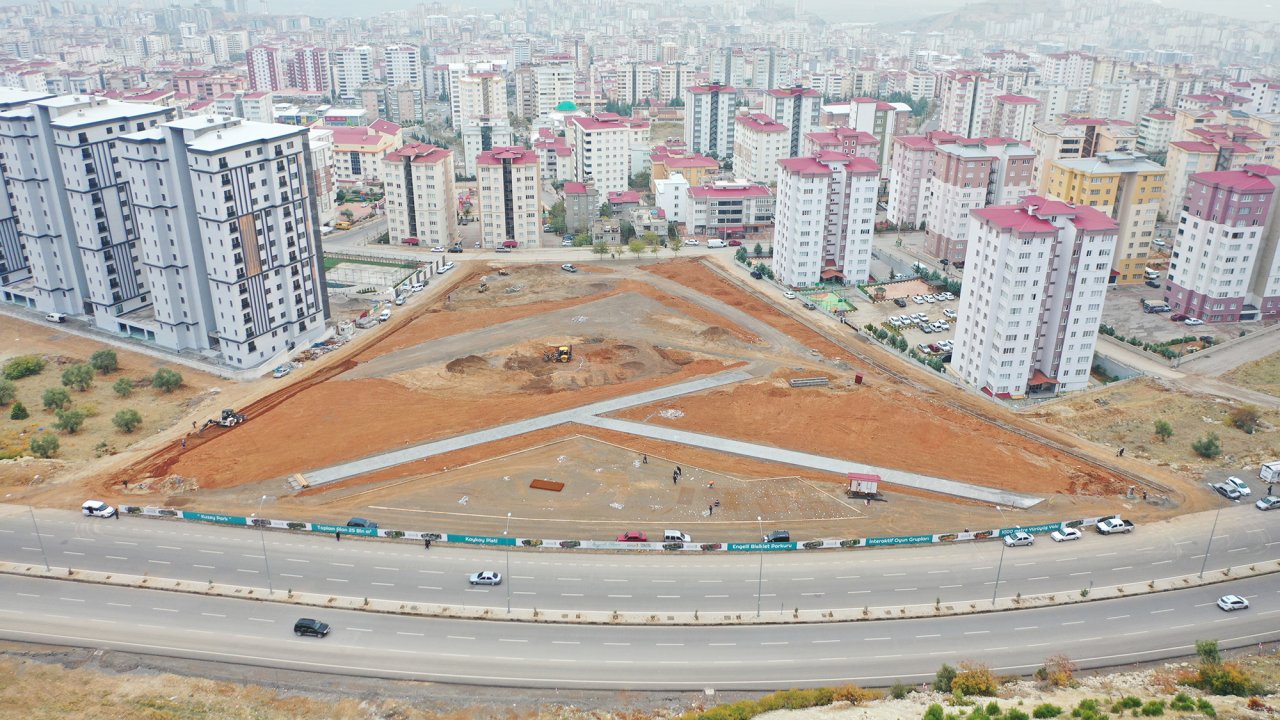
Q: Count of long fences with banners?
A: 1